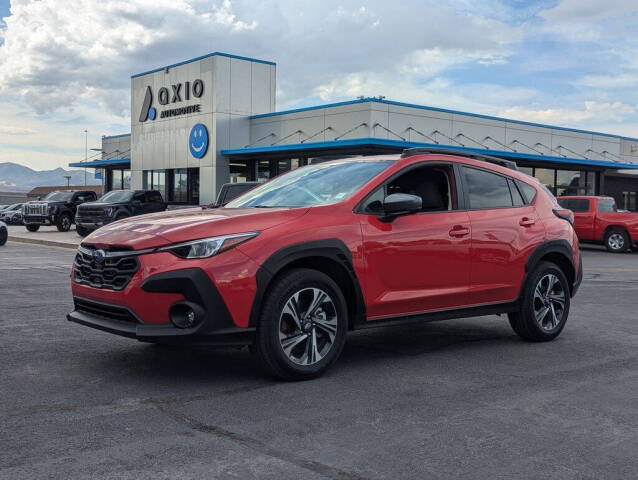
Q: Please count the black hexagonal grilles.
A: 1